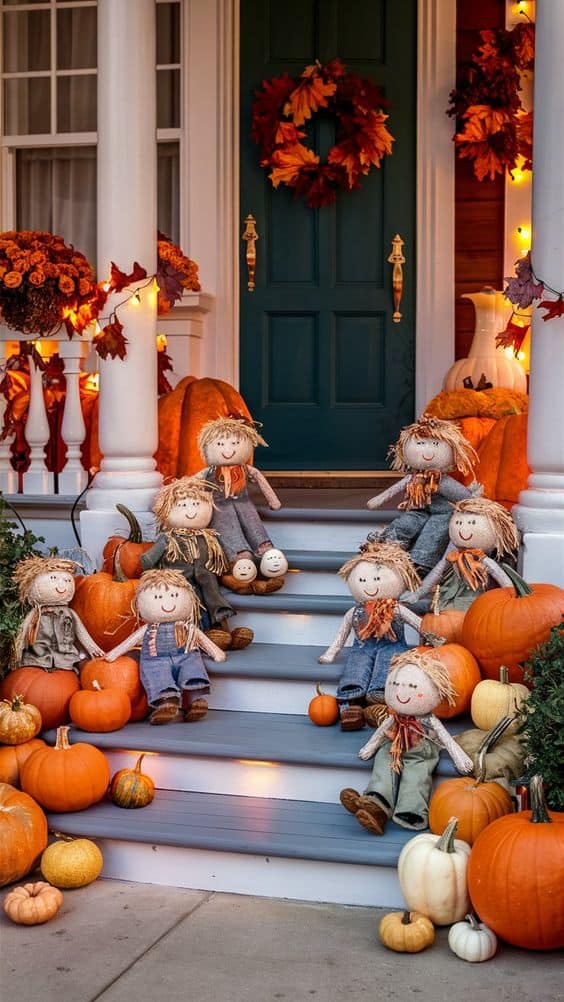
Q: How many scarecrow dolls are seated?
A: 8